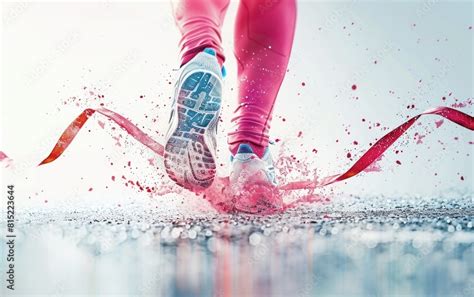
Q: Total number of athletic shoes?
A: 2